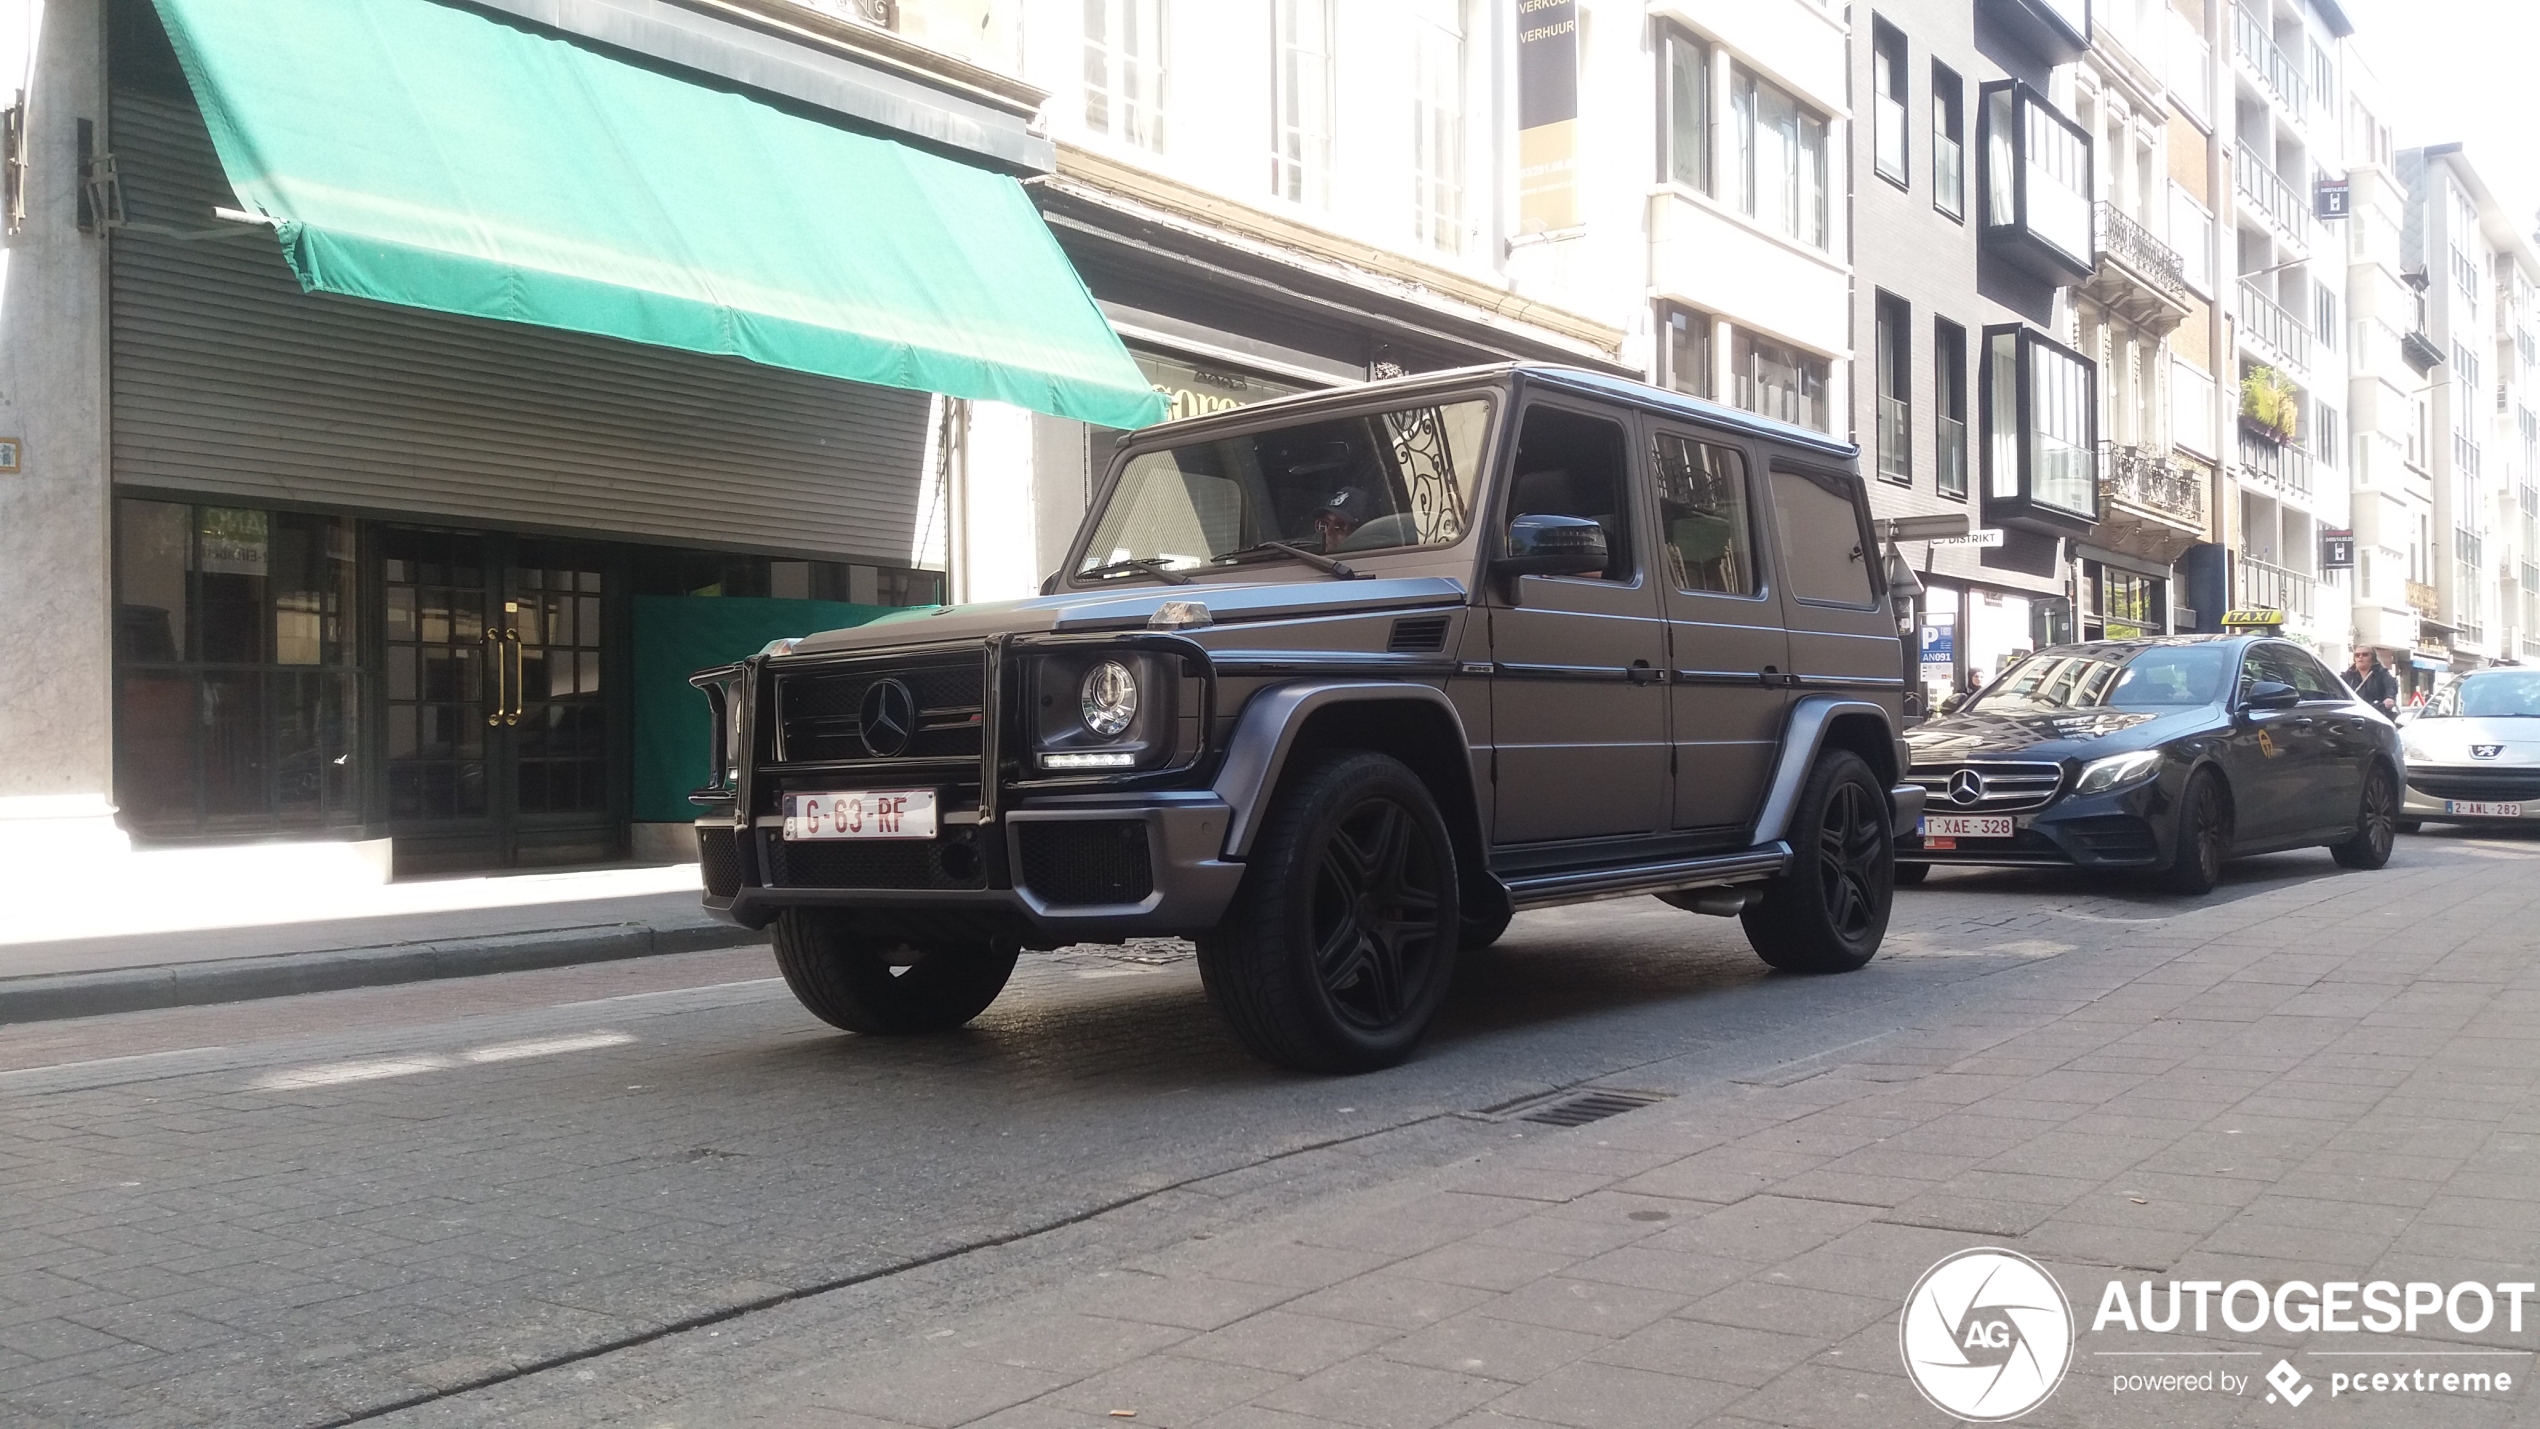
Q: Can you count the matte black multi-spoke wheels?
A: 2